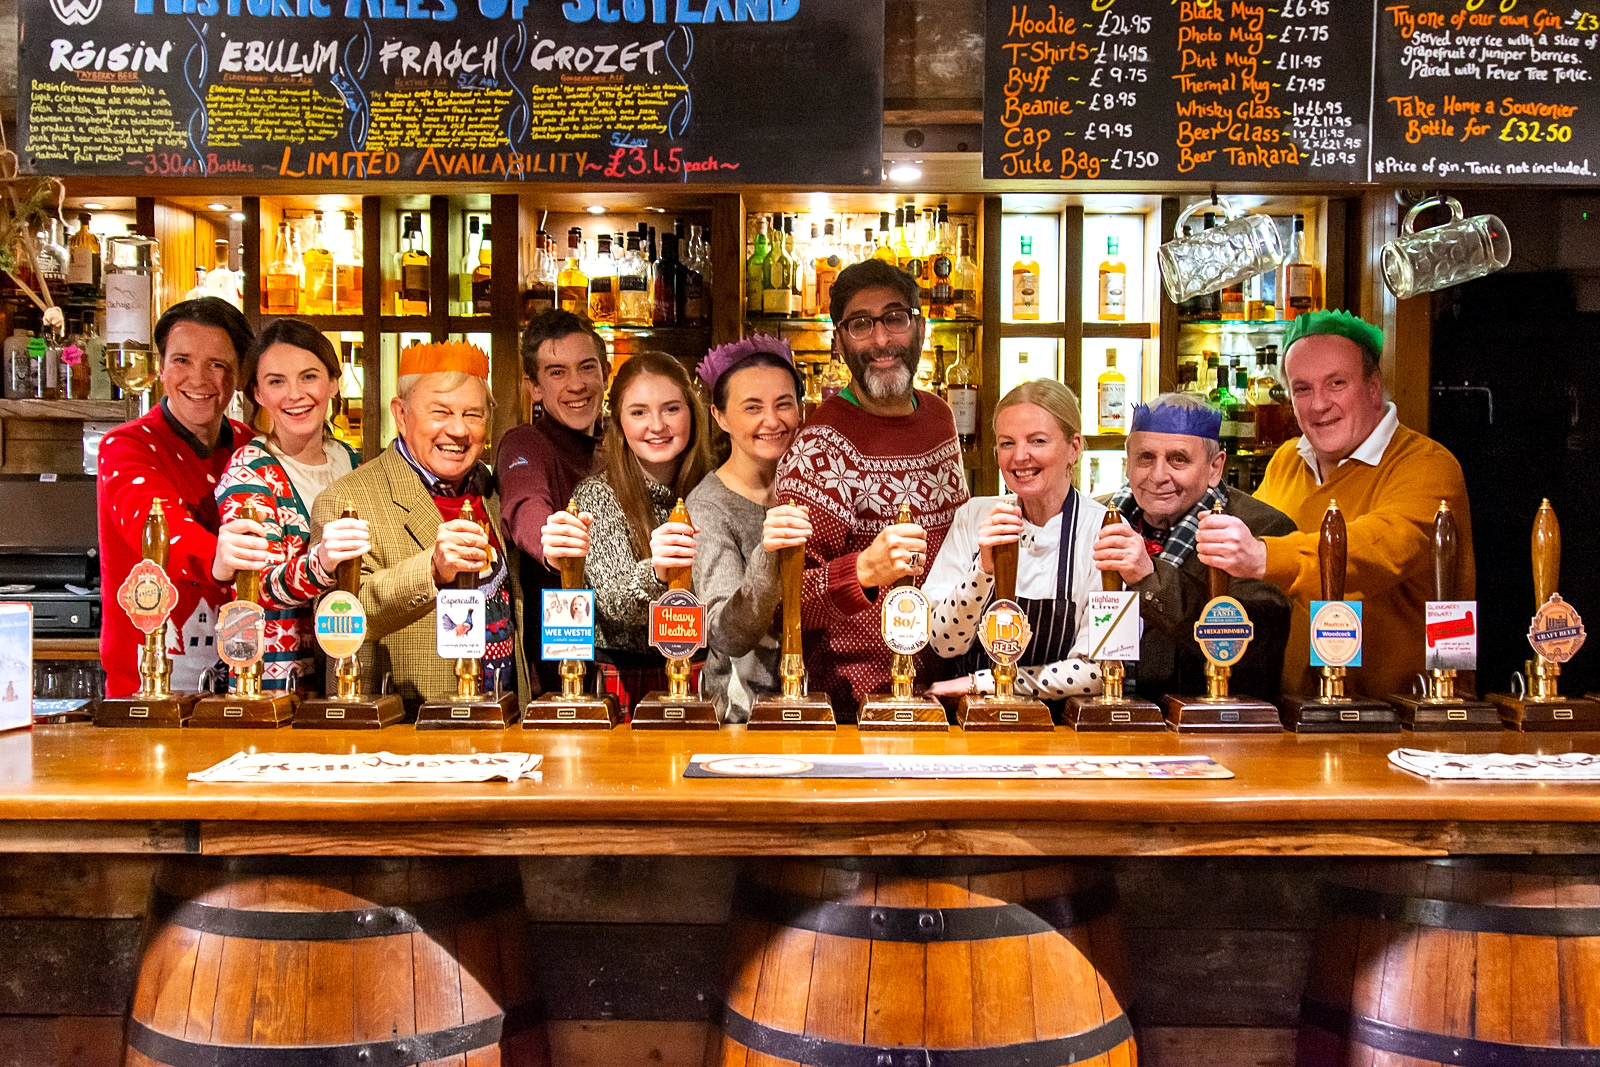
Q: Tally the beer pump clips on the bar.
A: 13